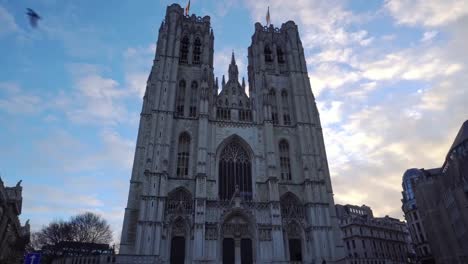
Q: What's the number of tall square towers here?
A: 2